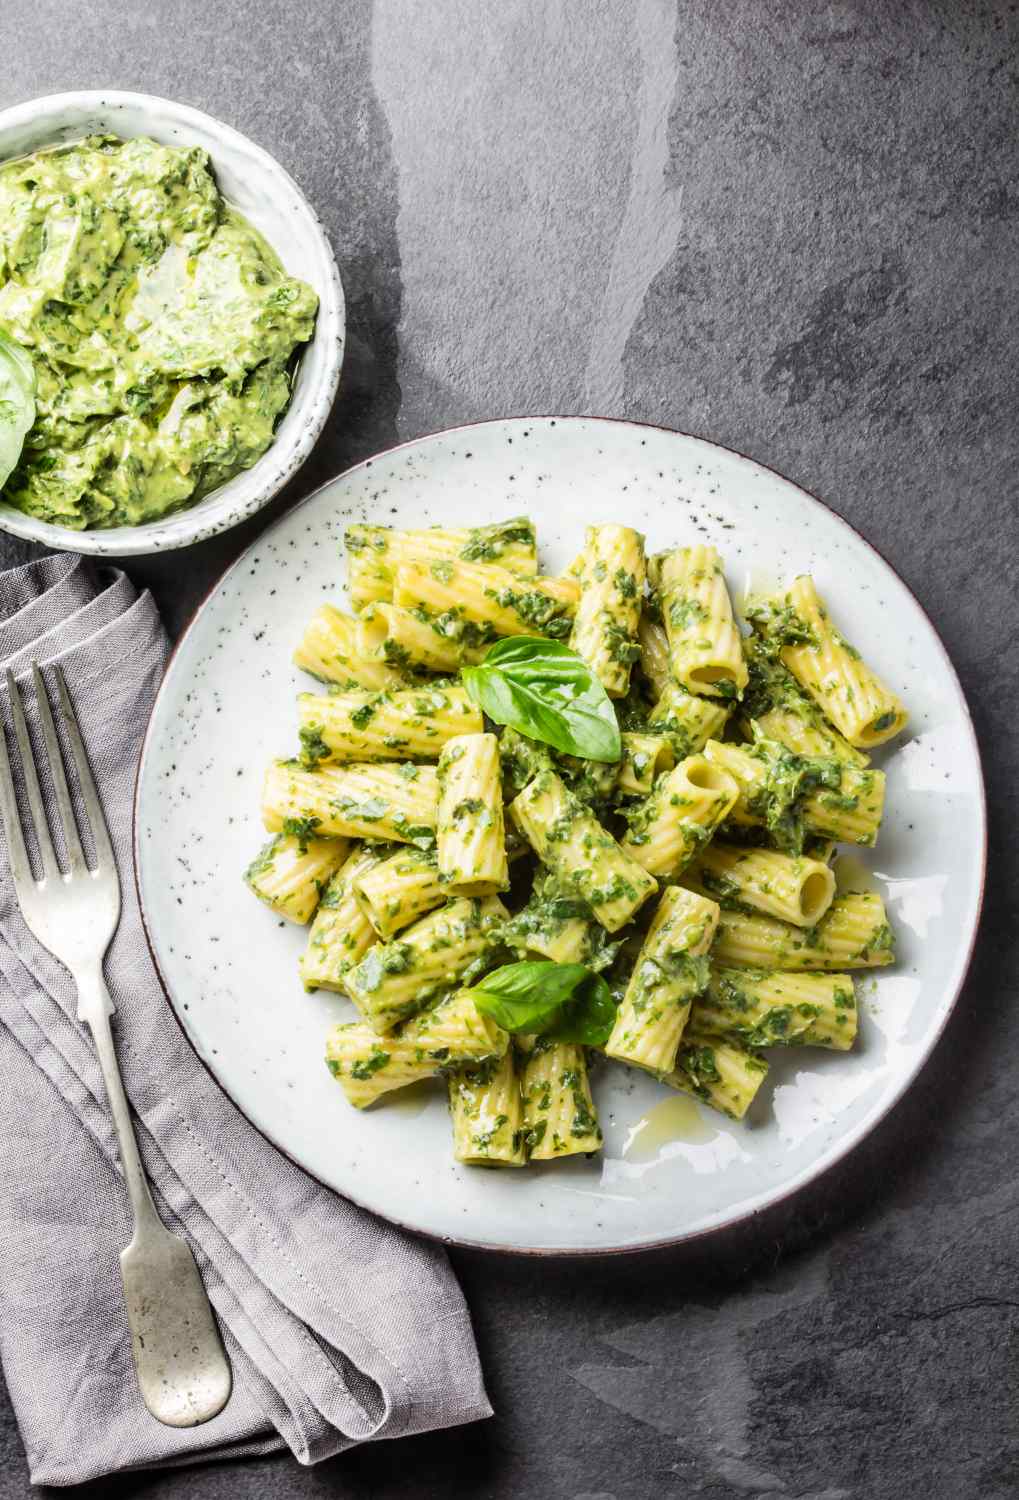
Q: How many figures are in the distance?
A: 0